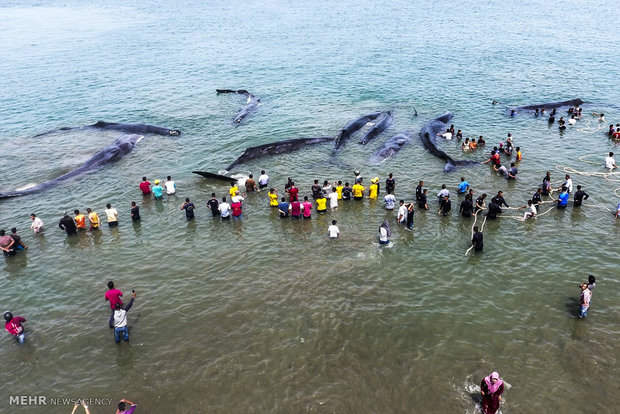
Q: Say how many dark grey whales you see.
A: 9